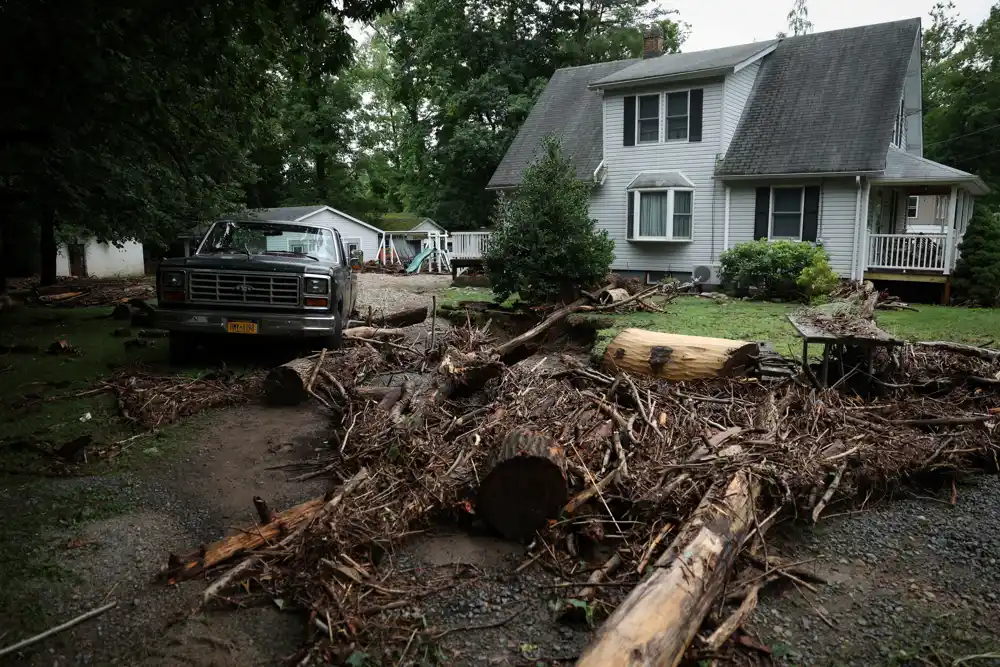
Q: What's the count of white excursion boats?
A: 0